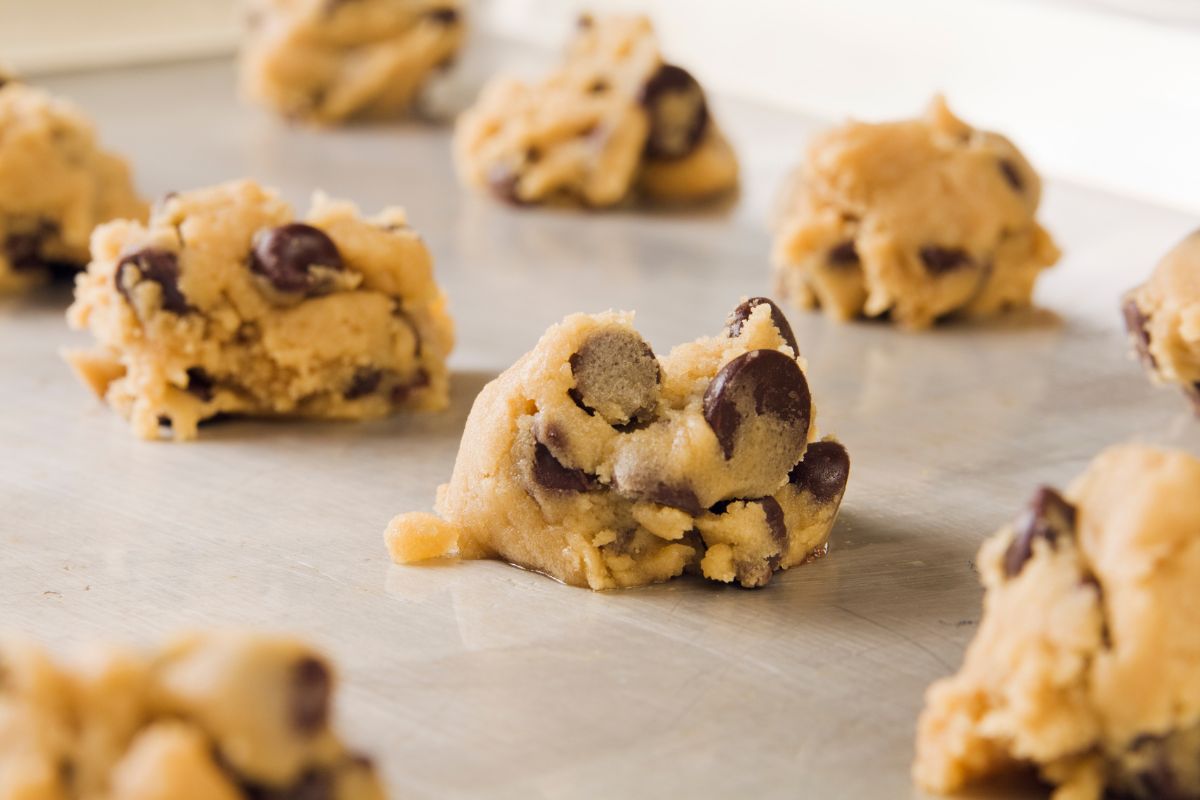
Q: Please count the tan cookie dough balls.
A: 9